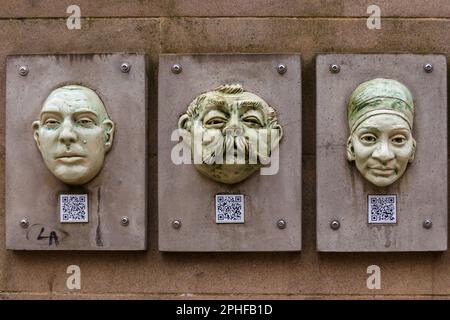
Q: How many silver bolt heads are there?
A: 12